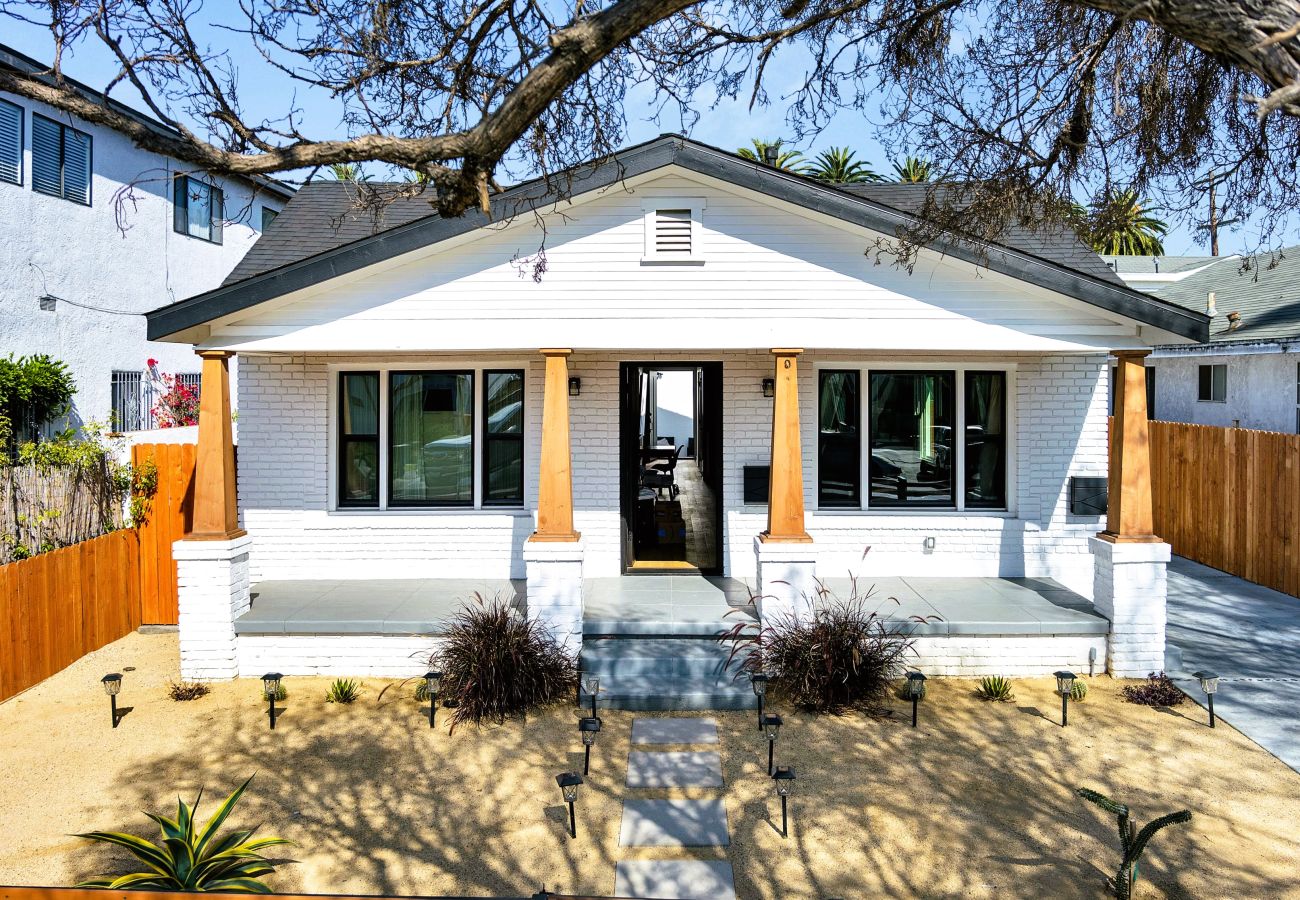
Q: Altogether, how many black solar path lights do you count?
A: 12